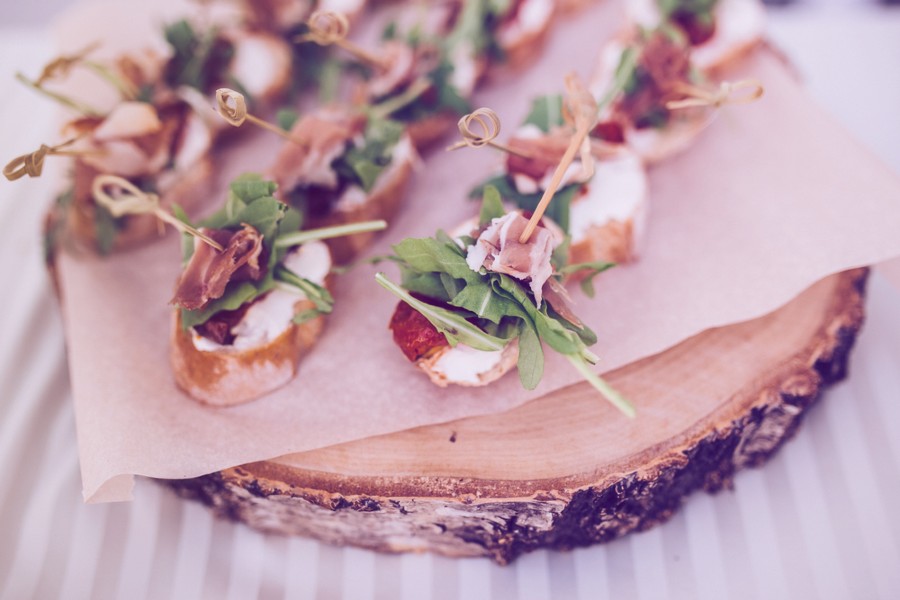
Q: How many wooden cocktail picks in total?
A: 8